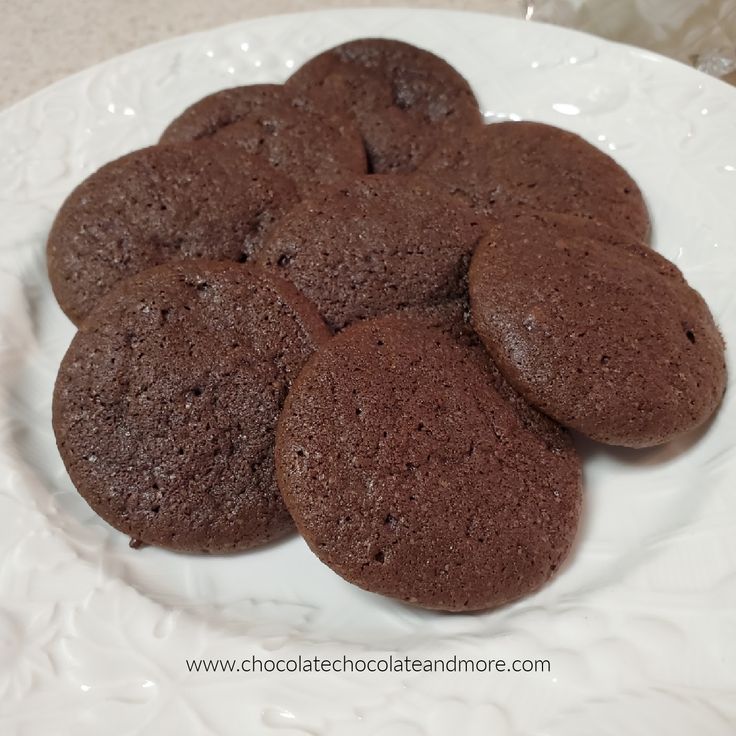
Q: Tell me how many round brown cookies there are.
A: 8